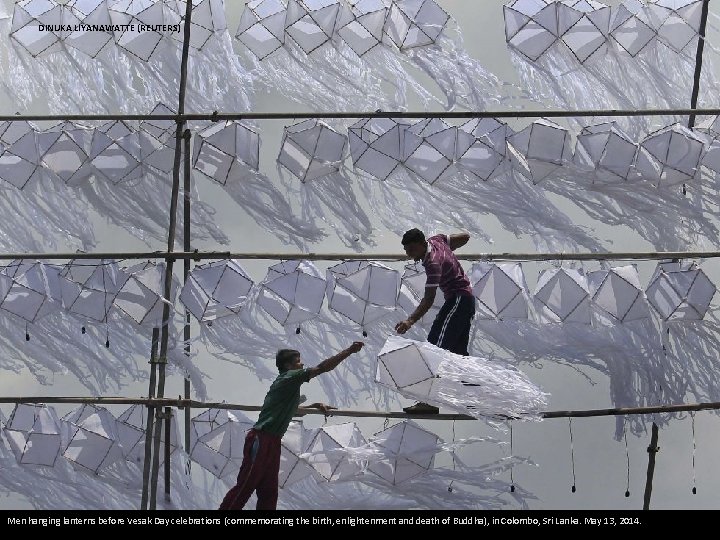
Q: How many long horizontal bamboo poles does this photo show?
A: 3